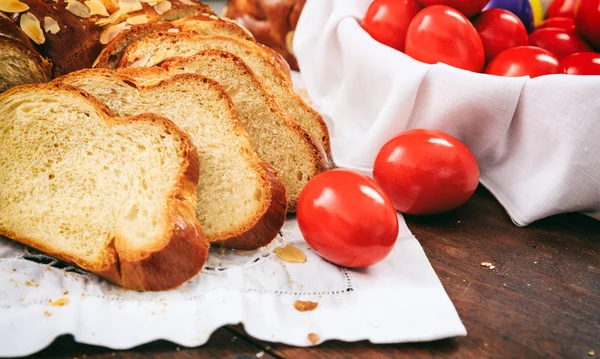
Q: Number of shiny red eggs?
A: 12